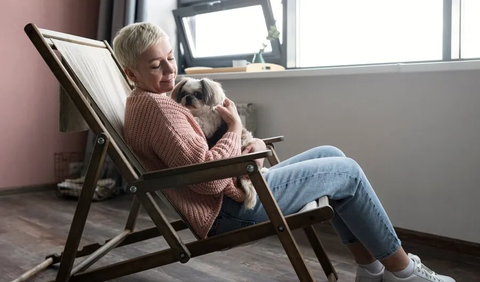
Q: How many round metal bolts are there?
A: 5